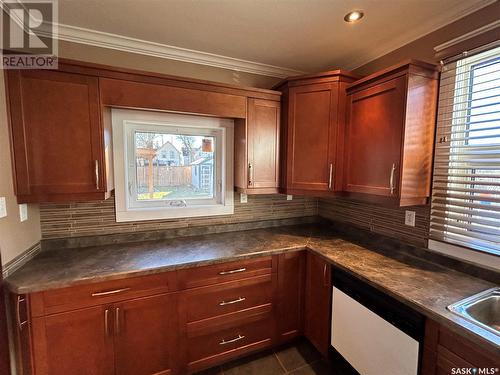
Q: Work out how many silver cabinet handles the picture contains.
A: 12